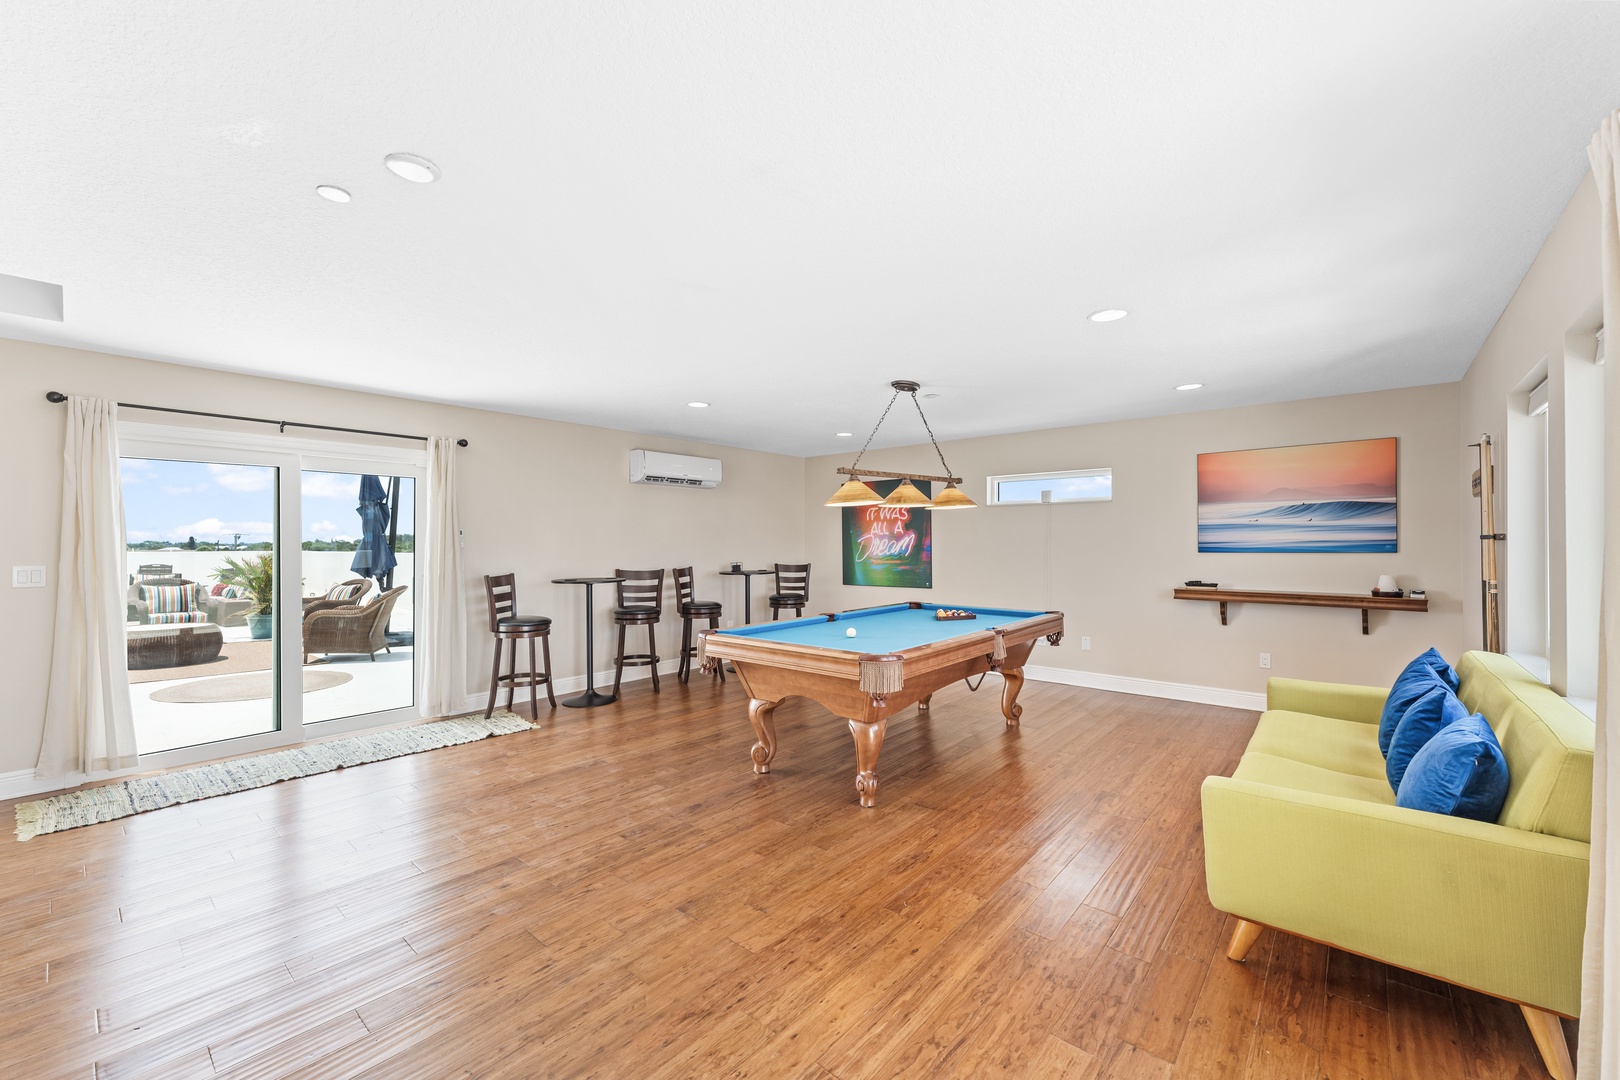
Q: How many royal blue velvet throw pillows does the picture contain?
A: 3